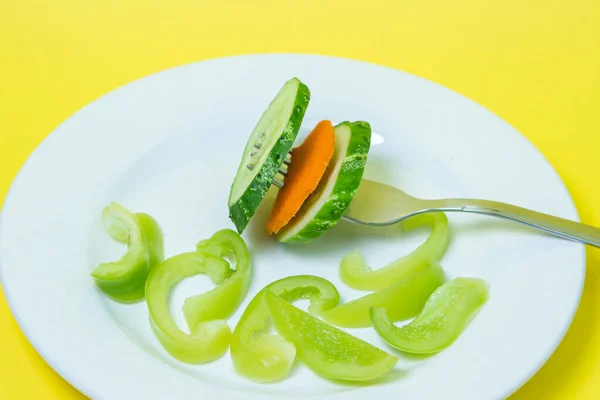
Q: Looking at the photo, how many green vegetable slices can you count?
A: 10